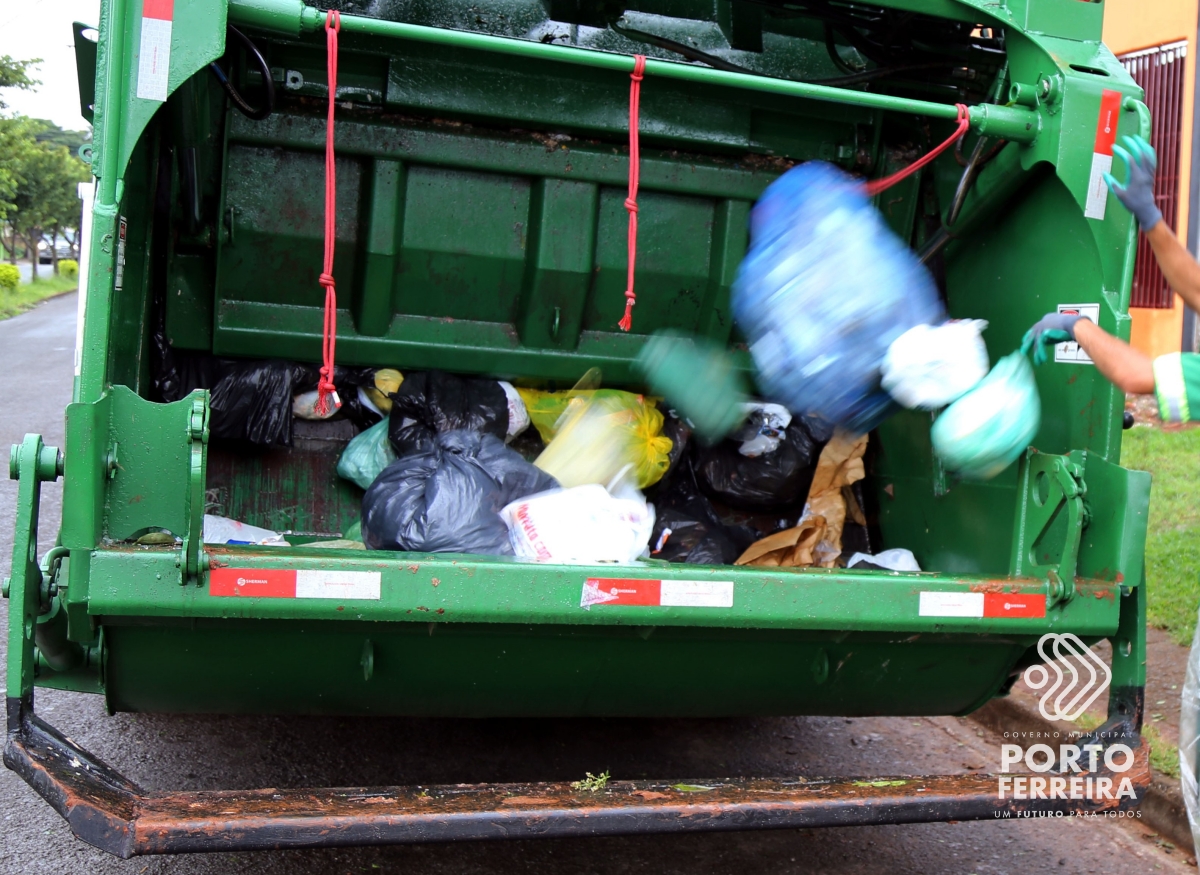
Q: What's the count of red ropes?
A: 3